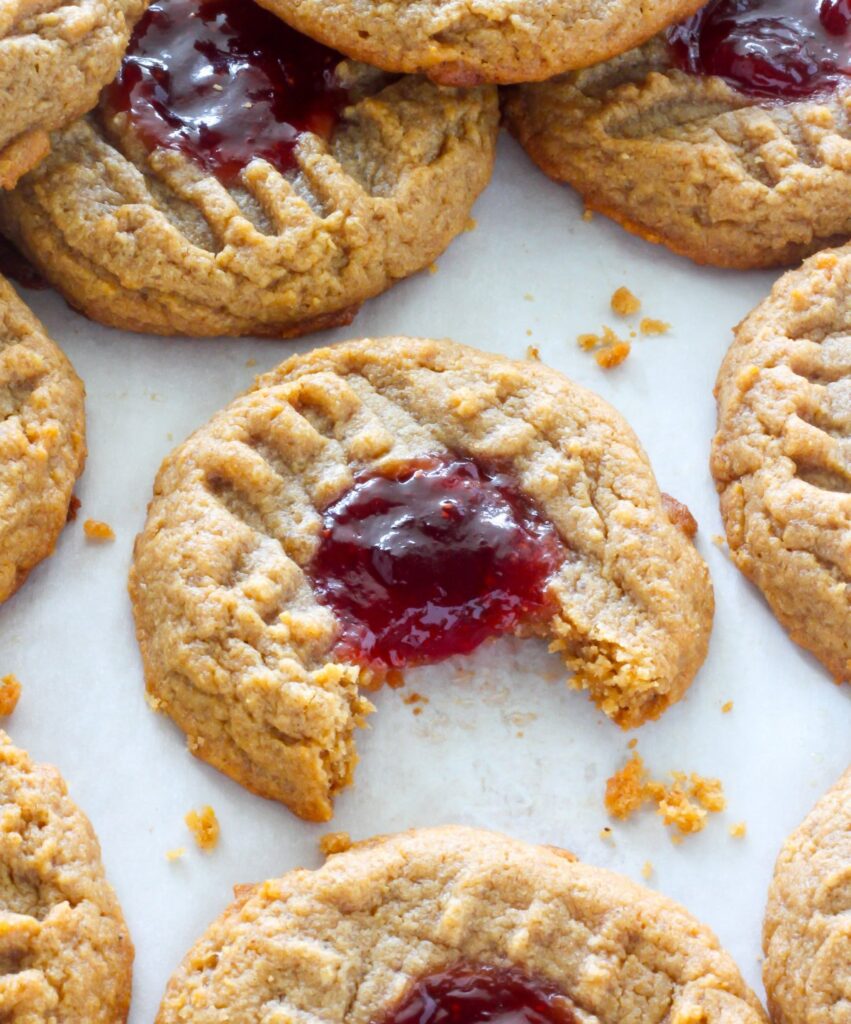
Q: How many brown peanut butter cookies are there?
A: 10